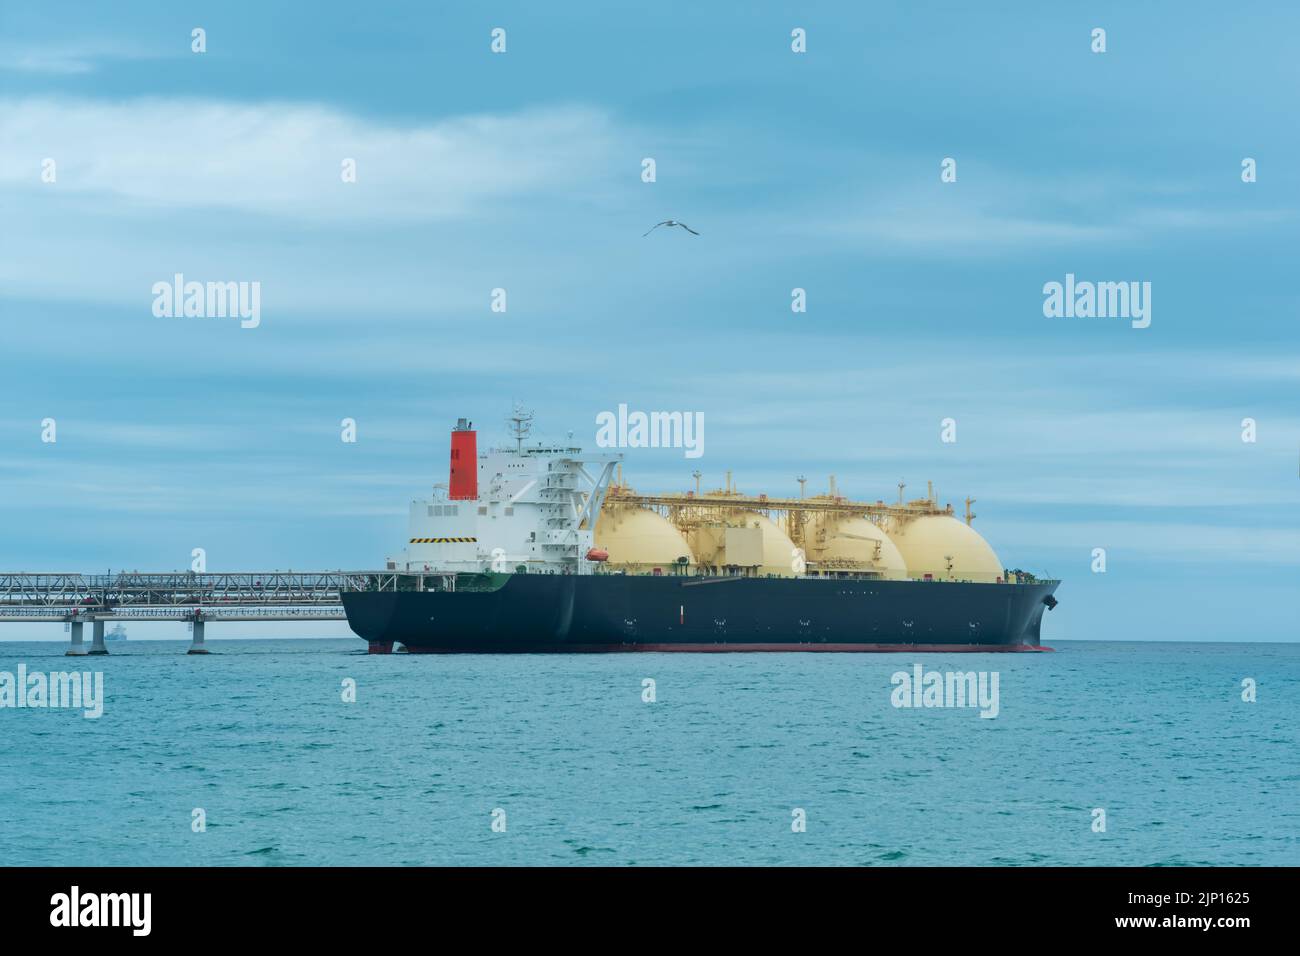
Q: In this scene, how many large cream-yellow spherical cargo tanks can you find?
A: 4